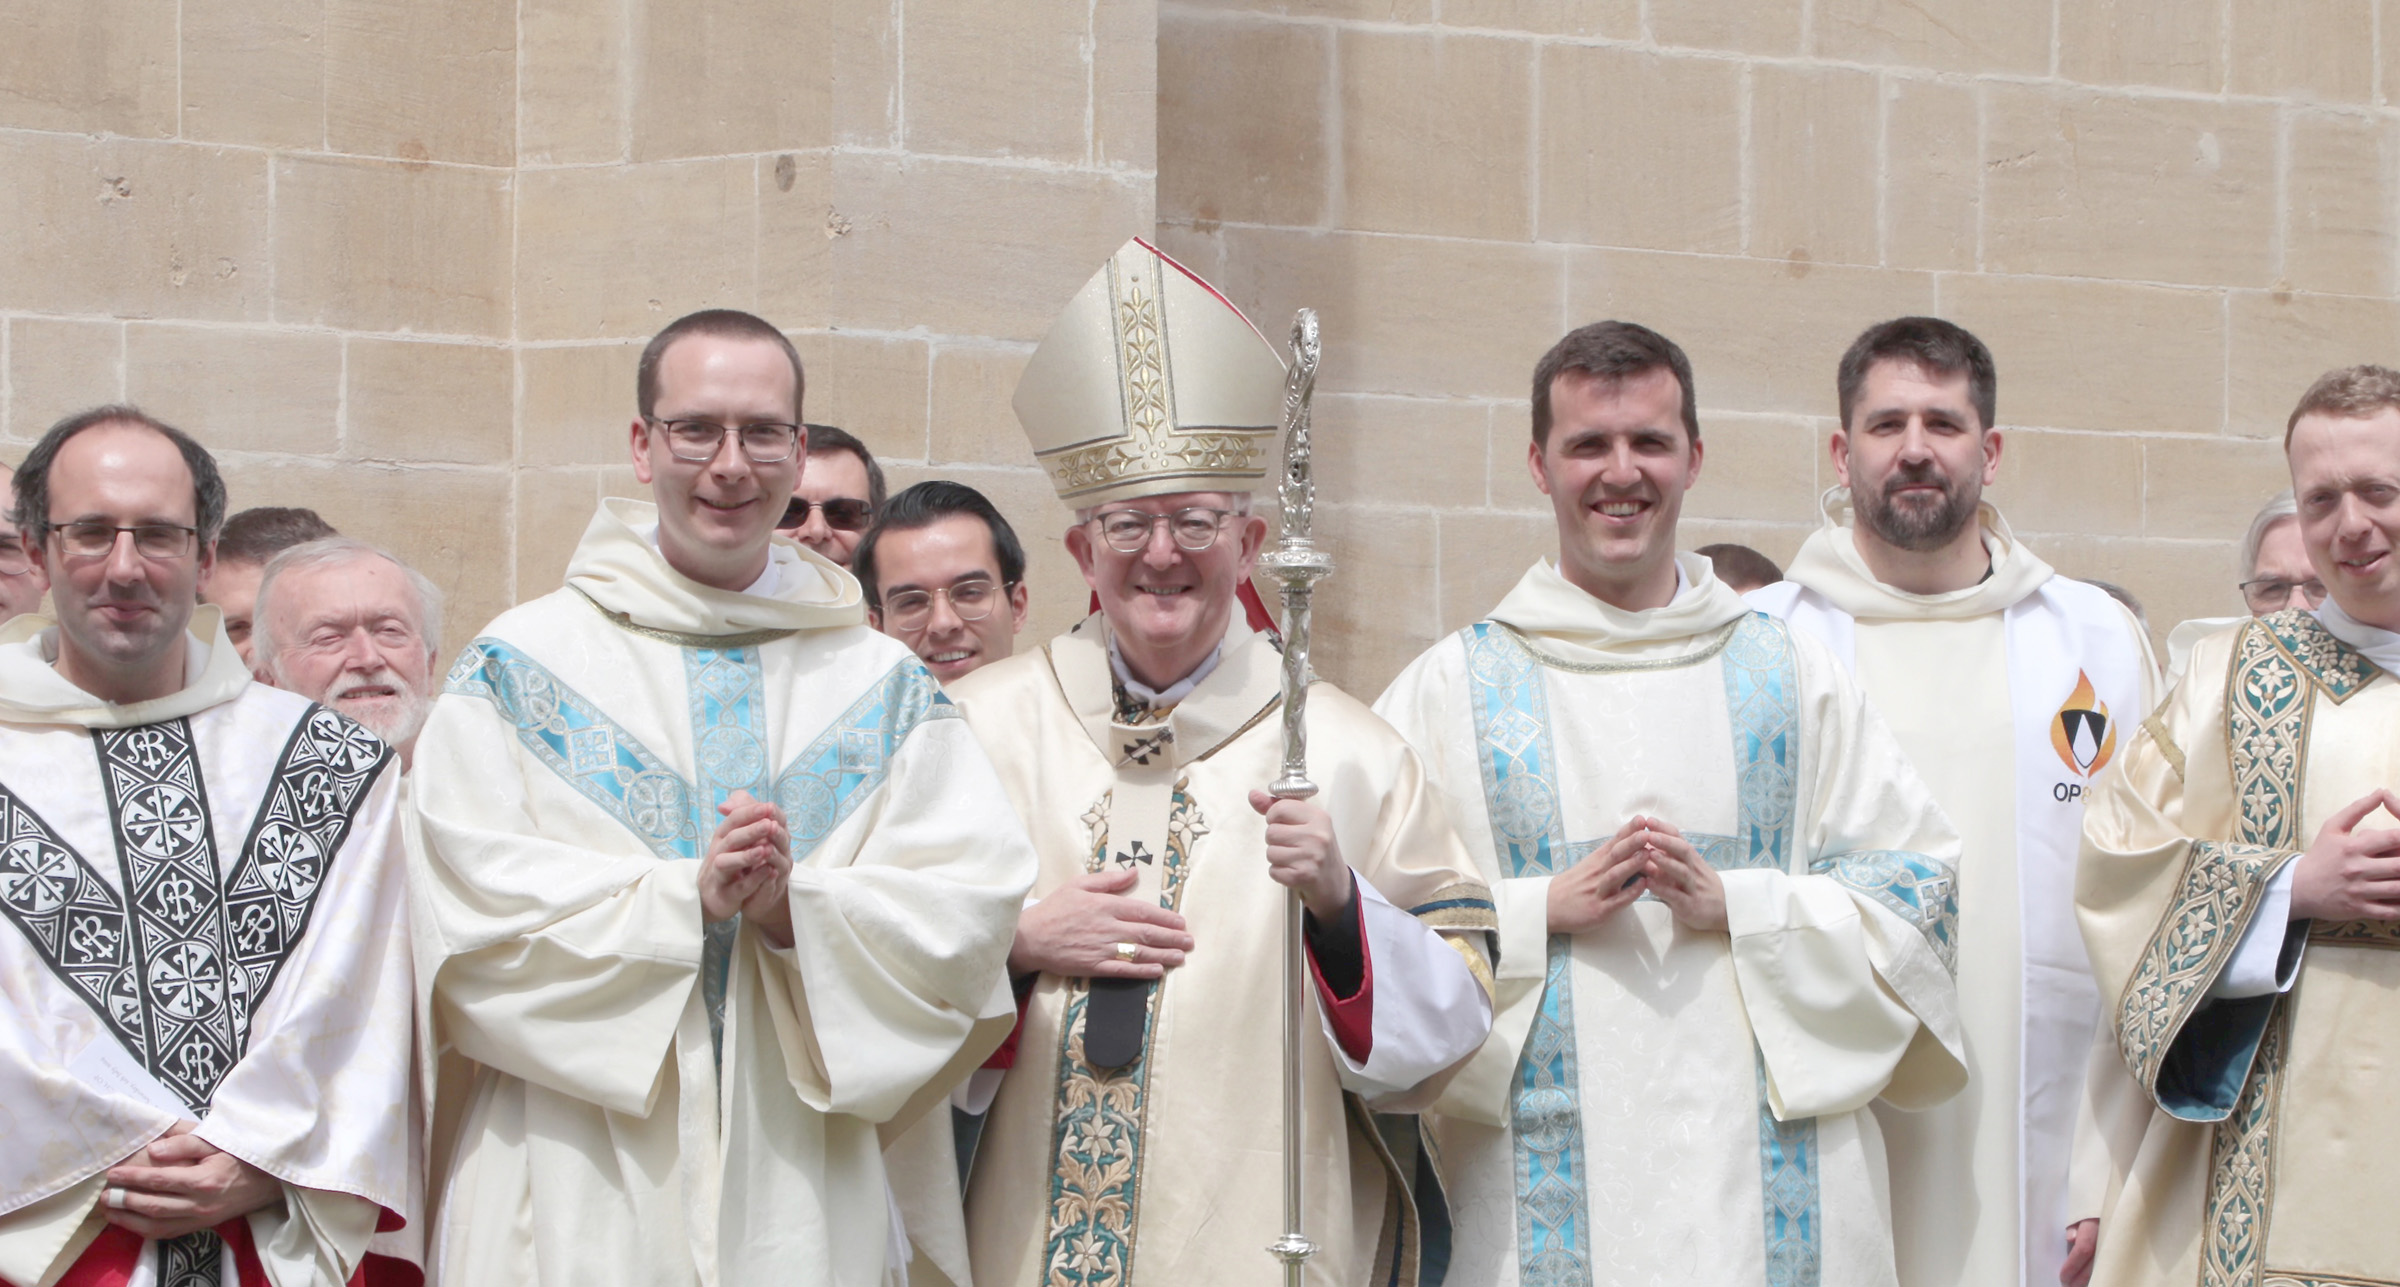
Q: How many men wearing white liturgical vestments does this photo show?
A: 6